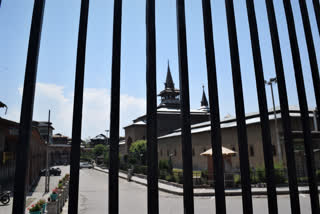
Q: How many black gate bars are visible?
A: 12